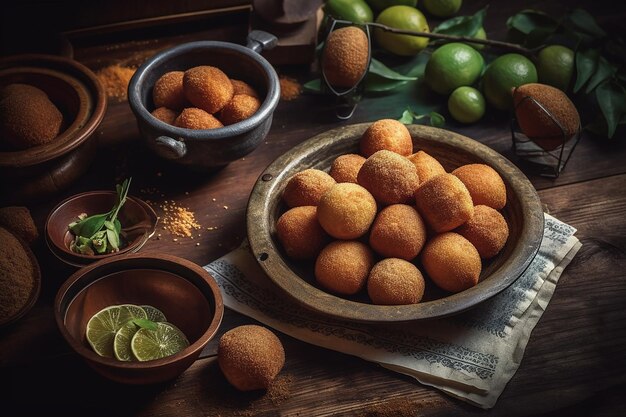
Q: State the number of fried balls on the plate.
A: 14